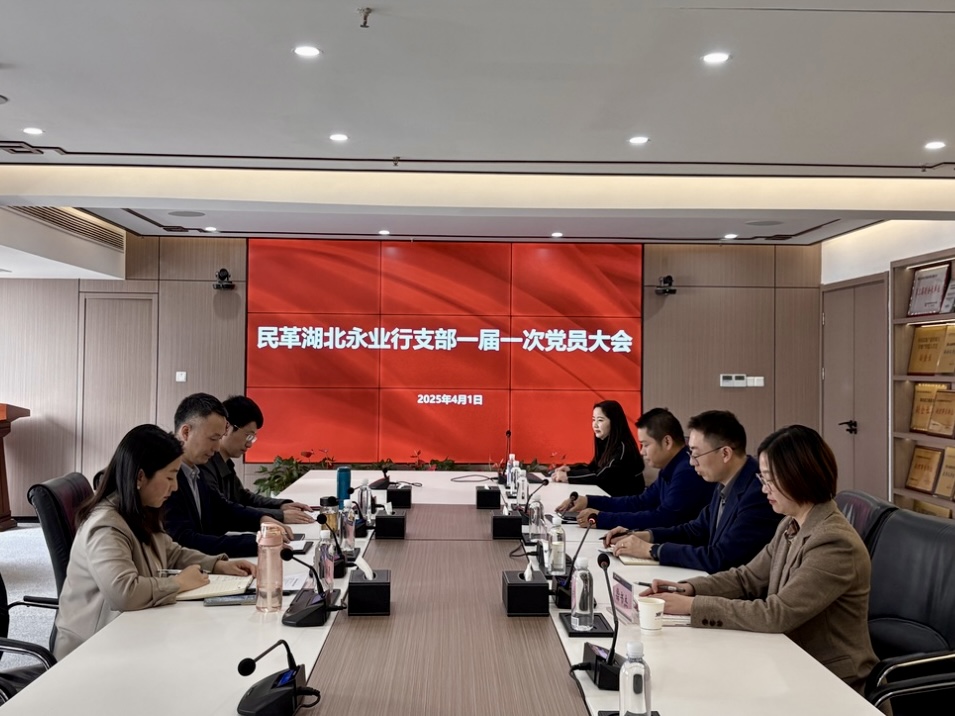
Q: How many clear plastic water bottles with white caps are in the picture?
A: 10